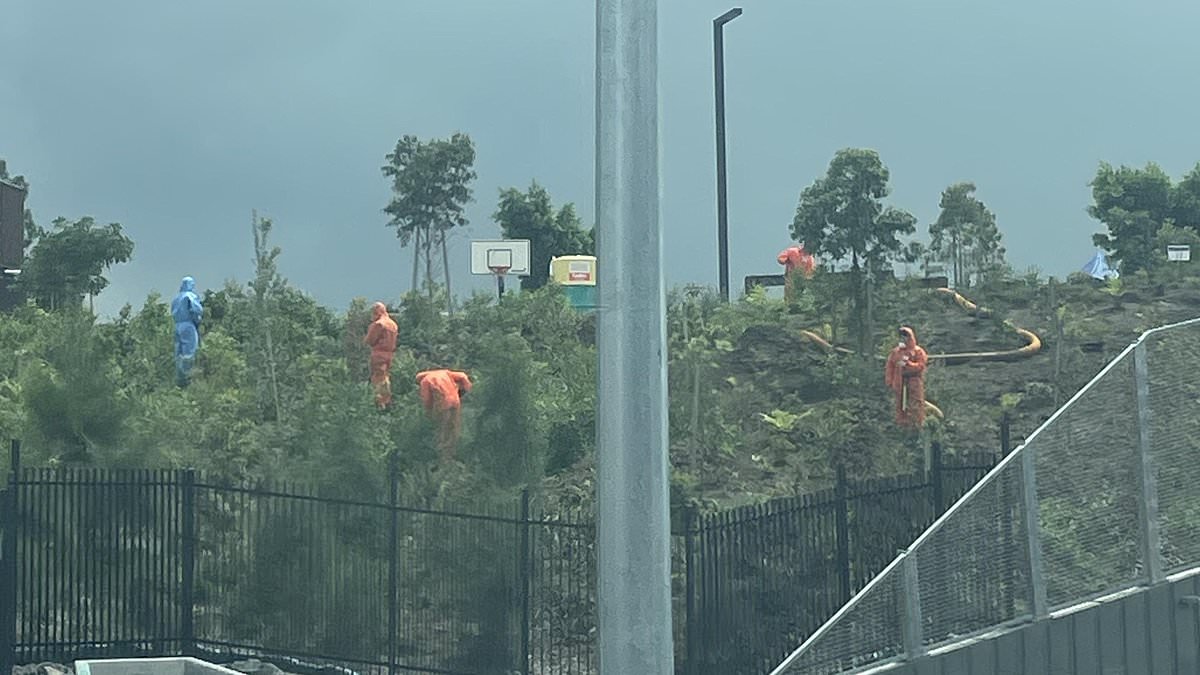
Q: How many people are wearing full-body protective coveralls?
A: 5